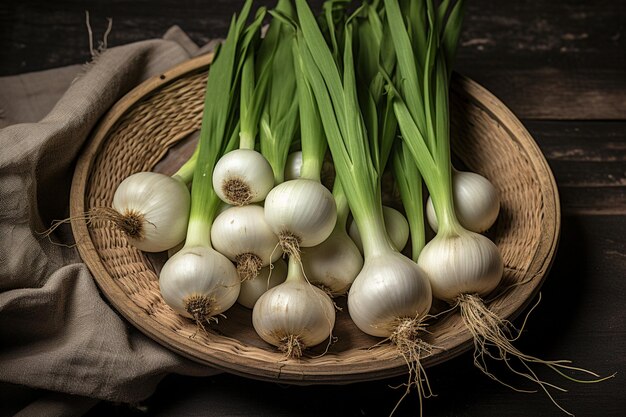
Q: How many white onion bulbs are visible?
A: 13